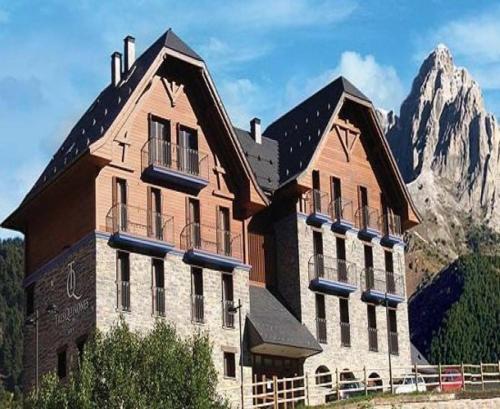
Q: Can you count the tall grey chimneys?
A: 3